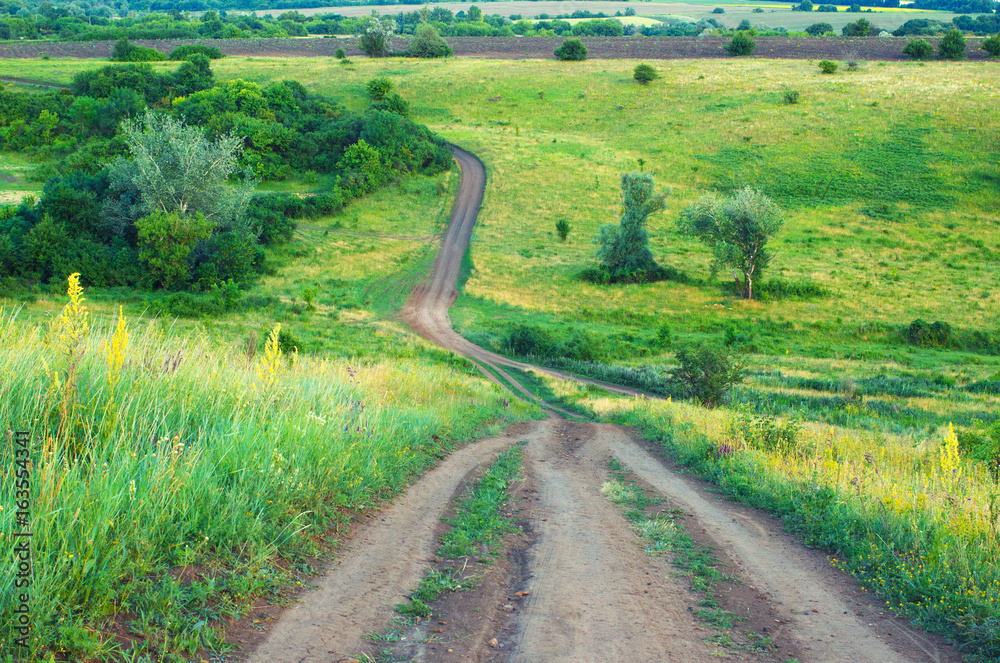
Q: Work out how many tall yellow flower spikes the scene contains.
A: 4